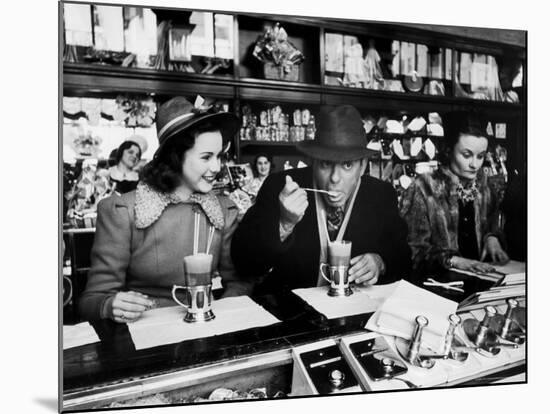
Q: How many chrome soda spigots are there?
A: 4